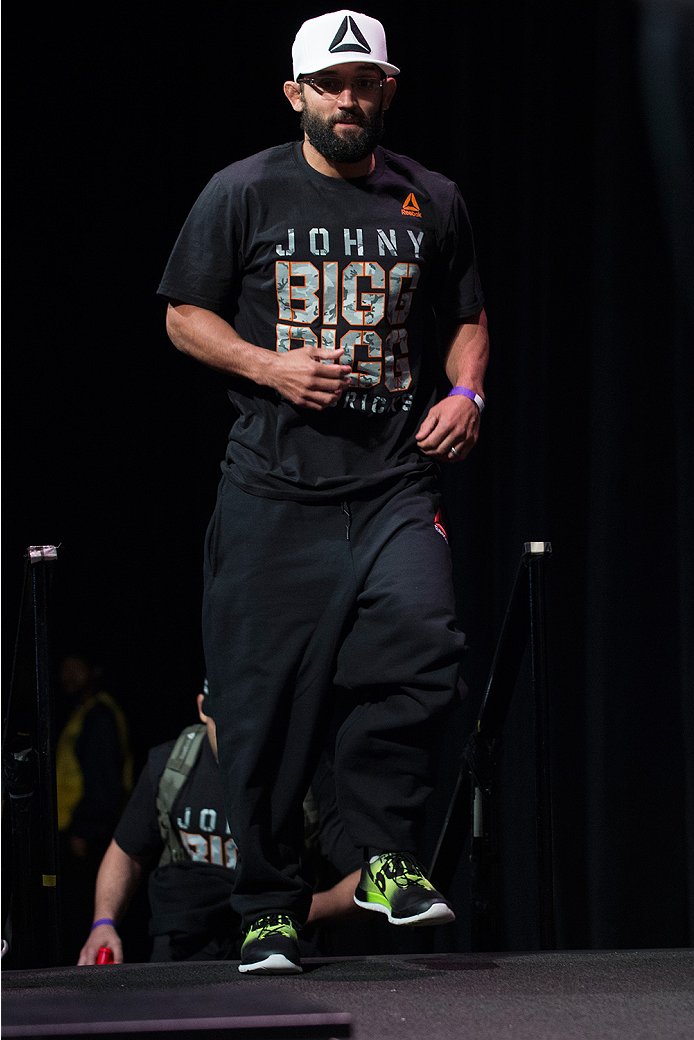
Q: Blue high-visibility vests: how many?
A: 0